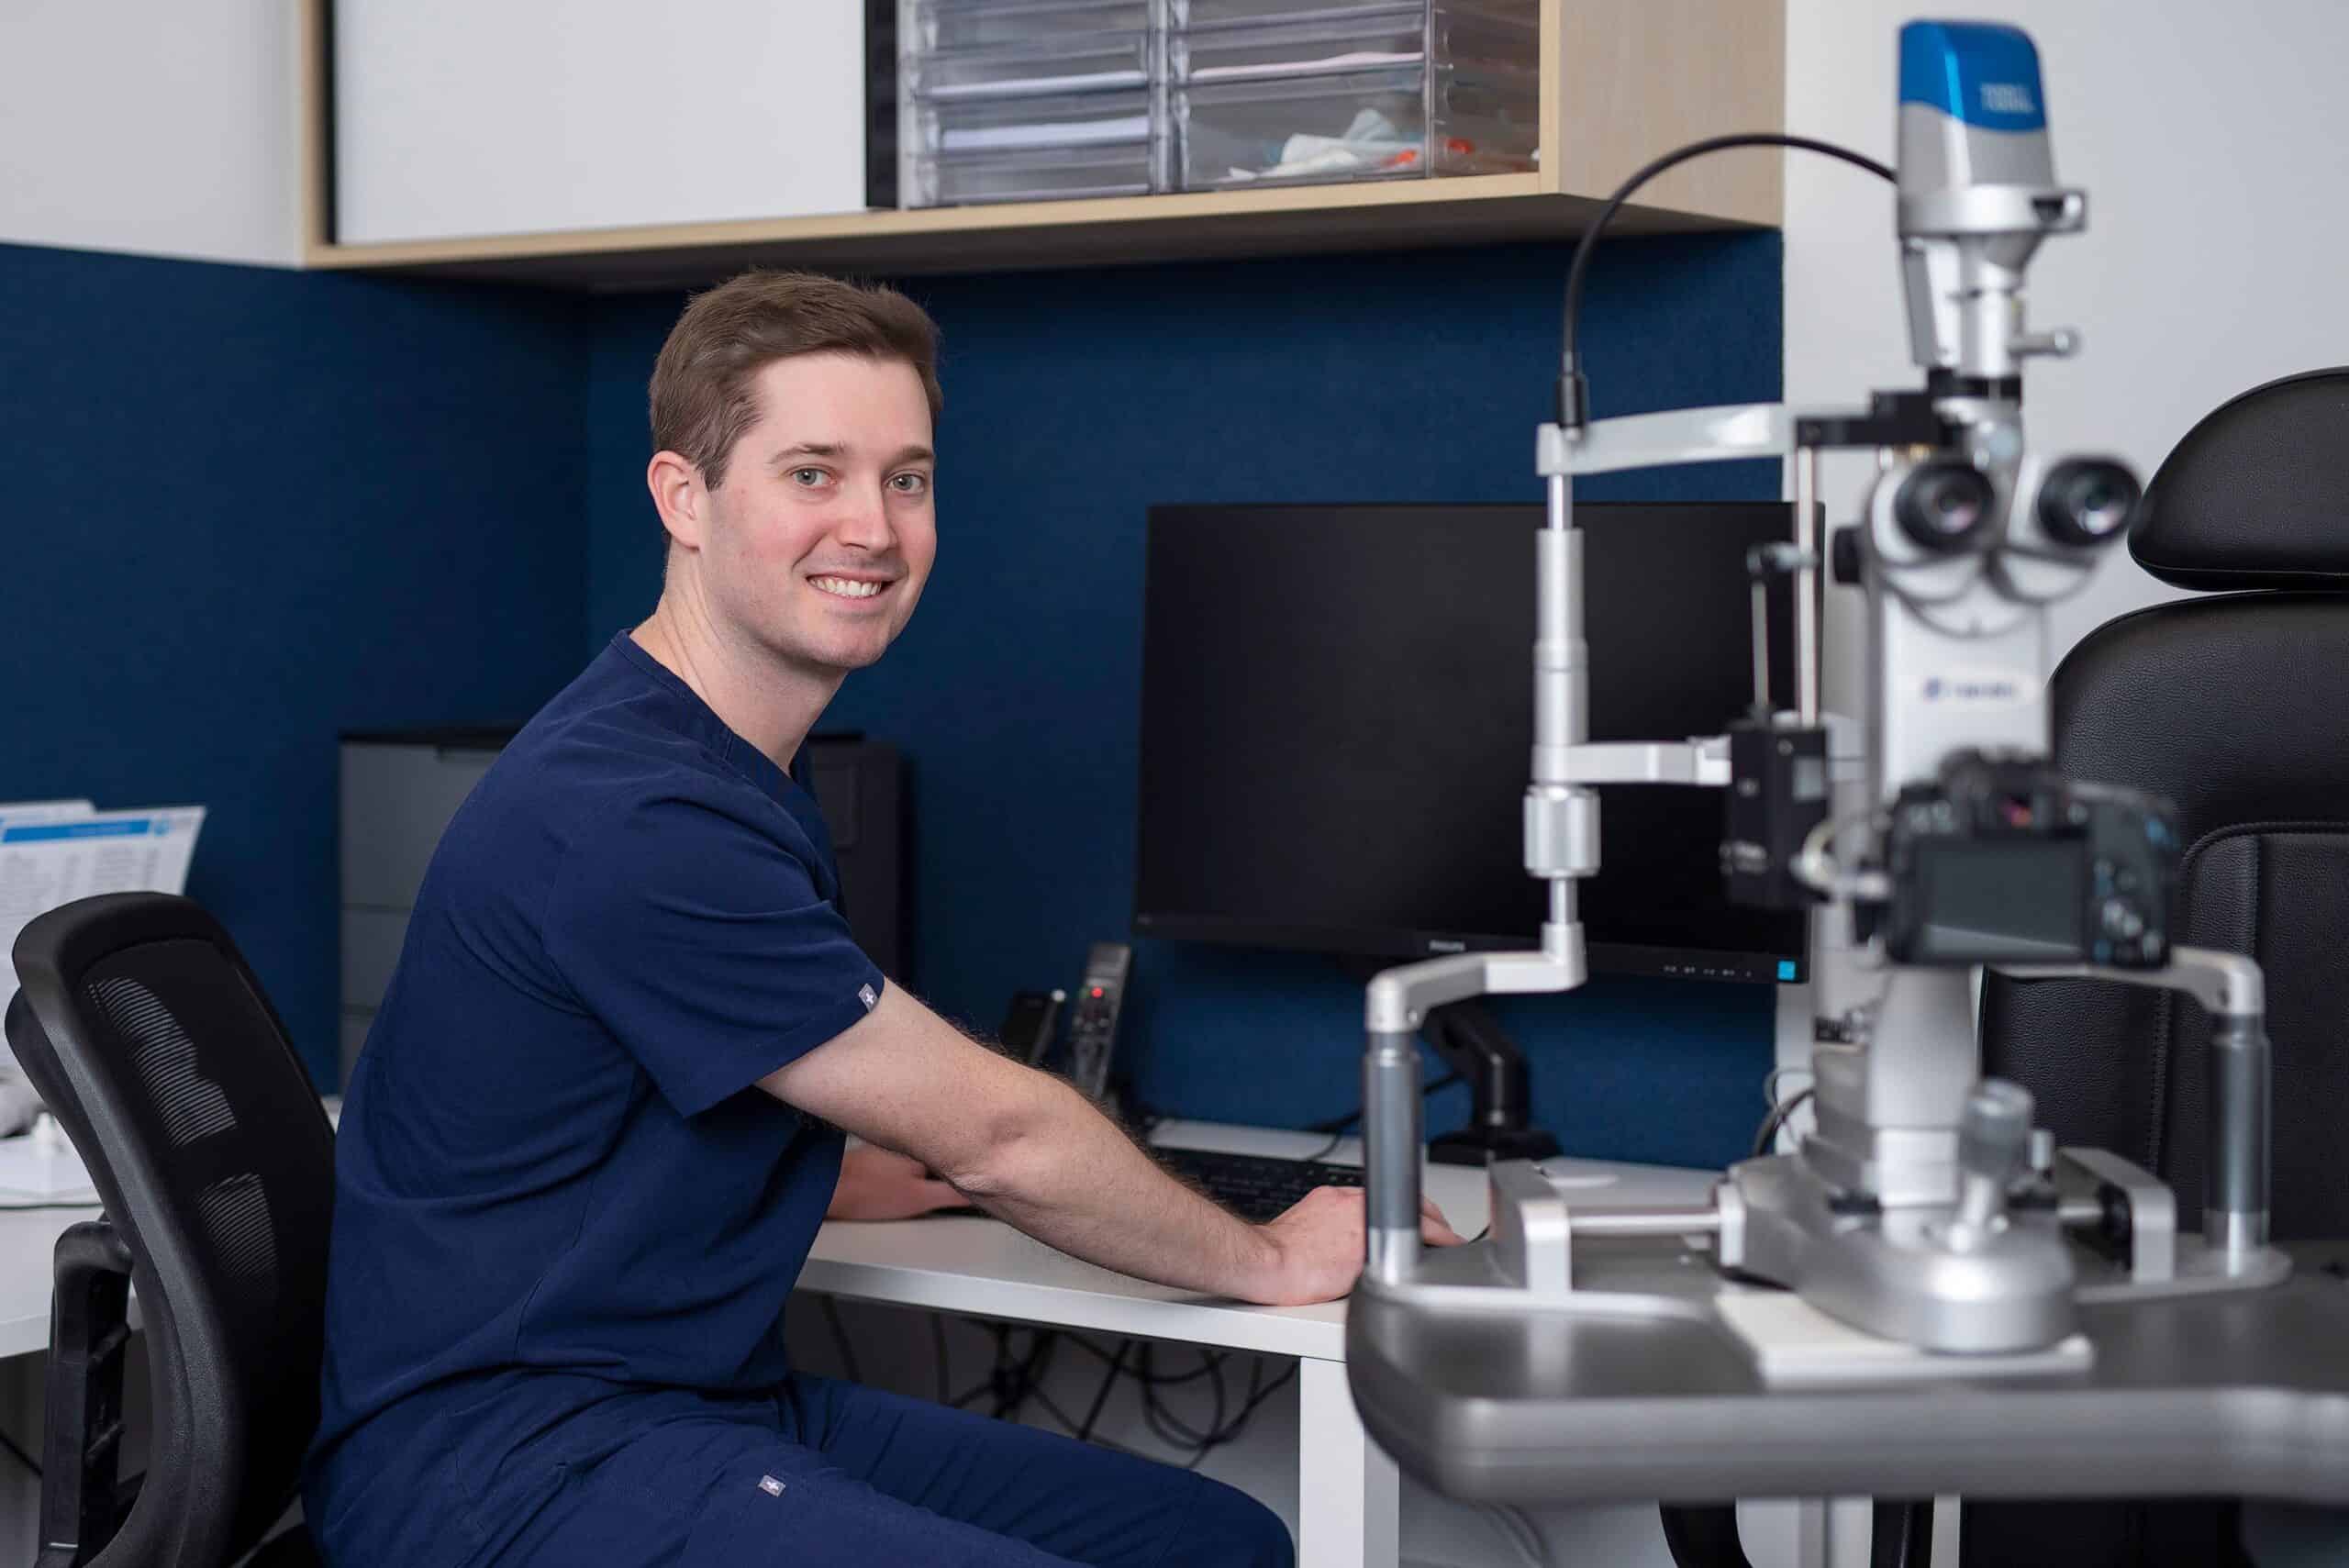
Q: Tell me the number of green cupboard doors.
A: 0